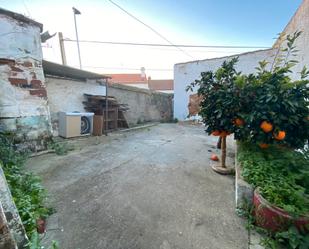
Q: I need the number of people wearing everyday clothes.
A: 0